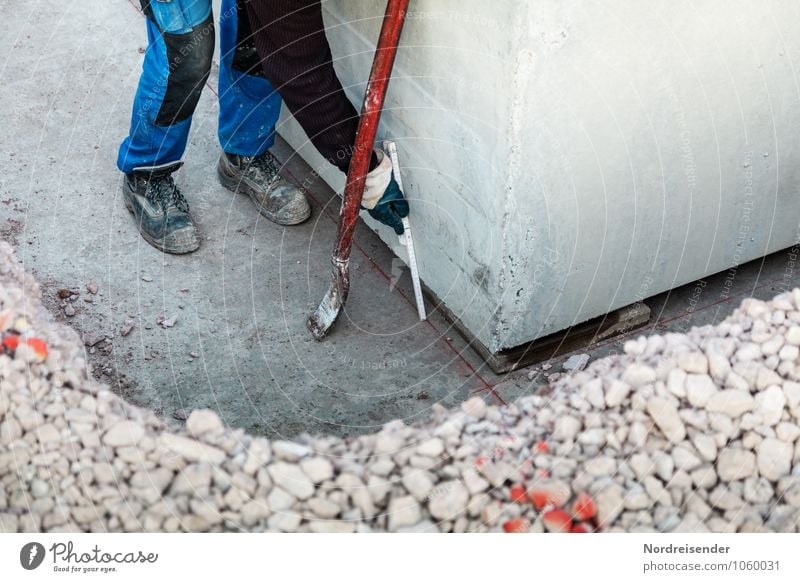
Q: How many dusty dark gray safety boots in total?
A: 2